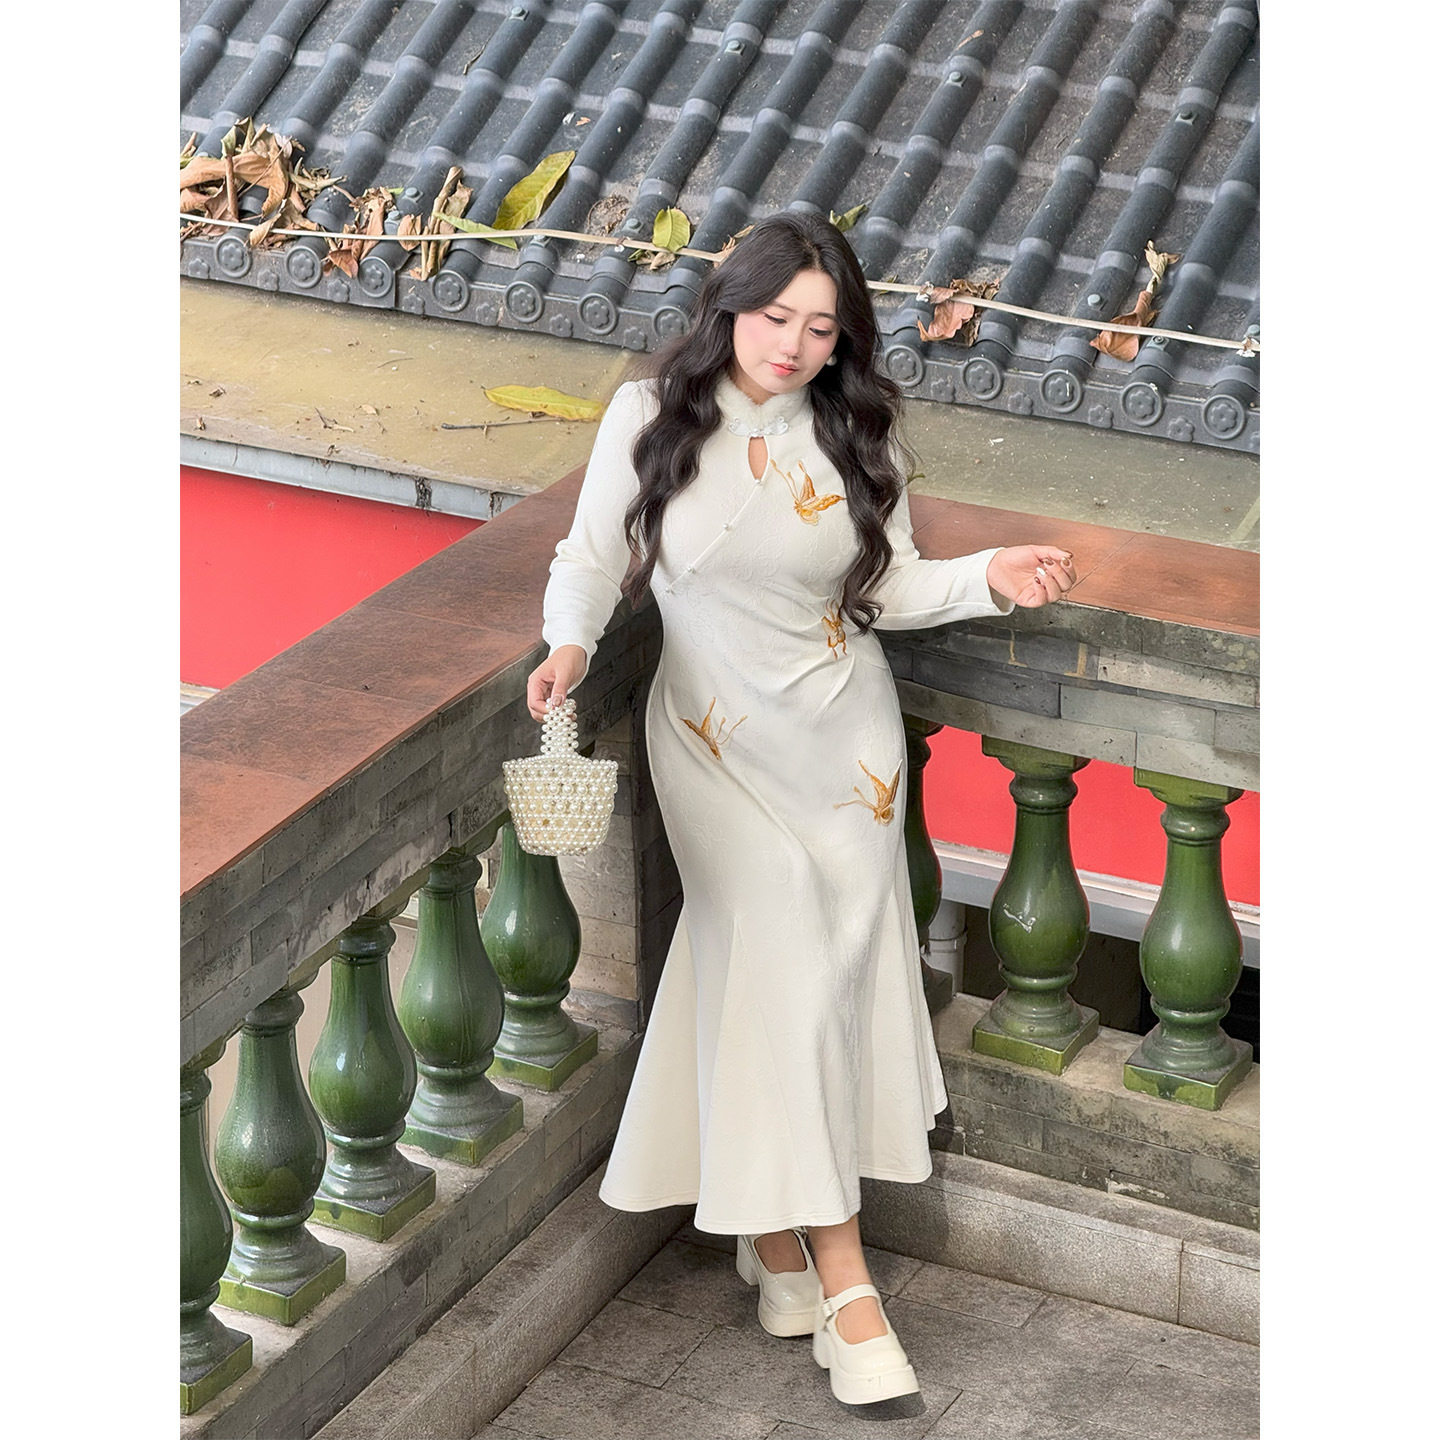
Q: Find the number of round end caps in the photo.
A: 12